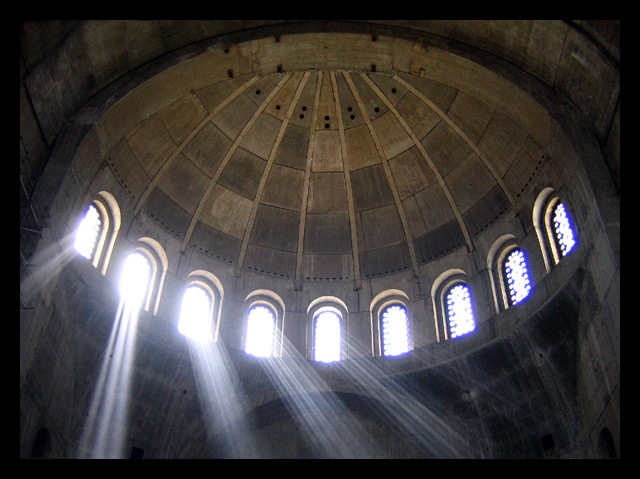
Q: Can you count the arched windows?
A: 9